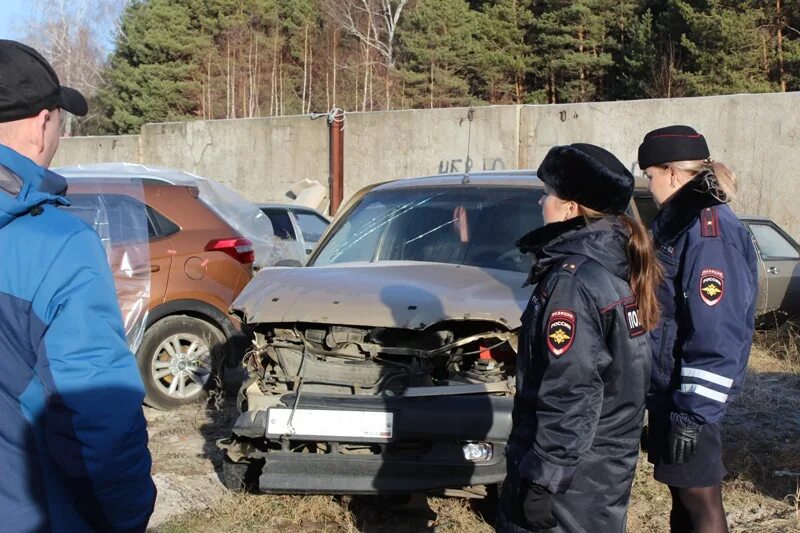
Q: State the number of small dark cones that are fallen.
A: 0